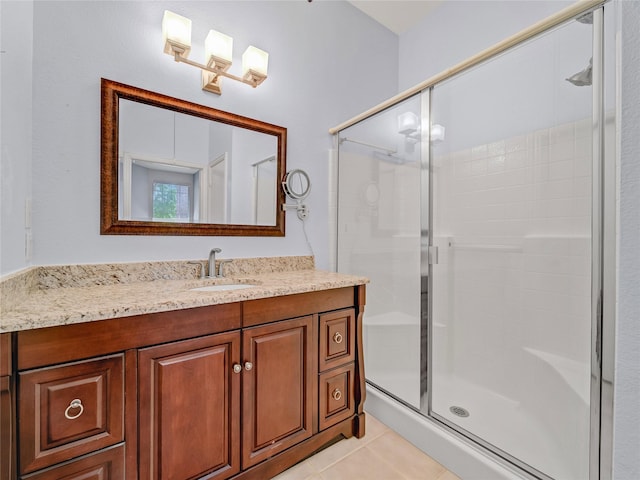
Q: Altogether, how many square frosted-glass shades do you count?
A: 3